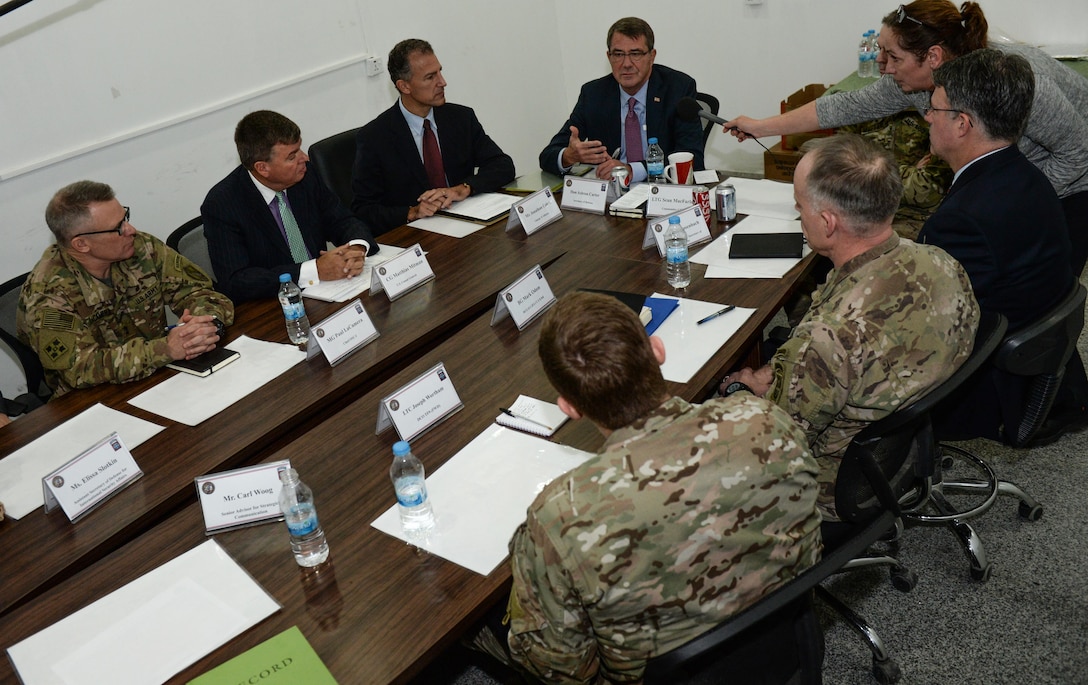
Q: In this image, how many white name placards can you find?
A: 10